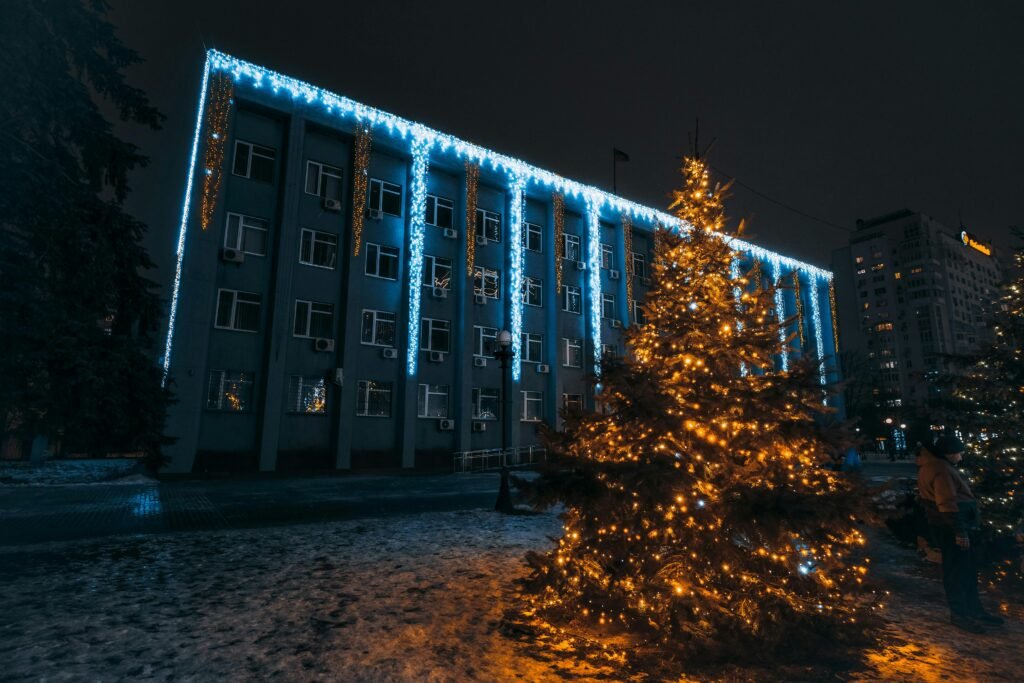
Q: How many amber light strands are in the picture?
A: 8